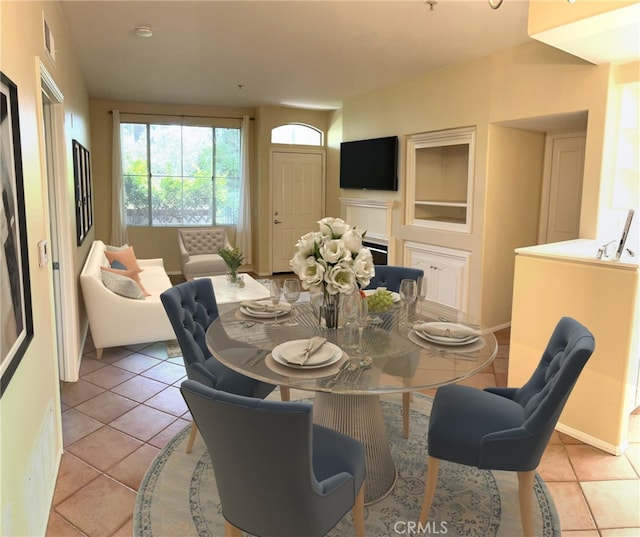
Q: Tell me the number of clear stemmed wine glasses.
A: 6